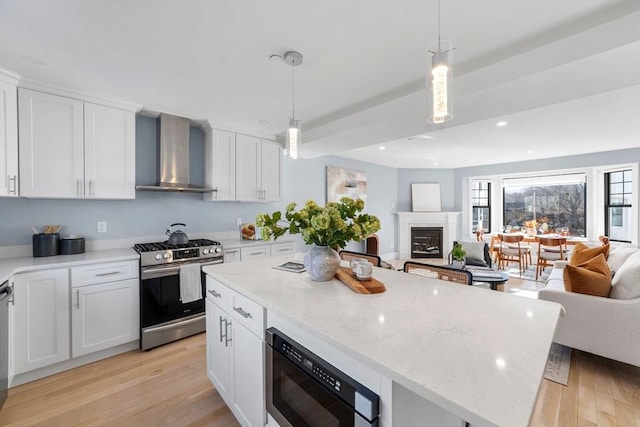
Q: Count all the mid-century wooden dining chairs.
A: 6